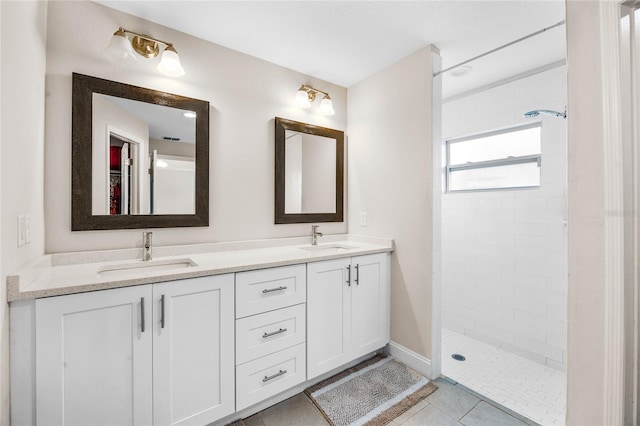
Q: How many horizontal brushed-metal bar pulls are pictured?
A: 3